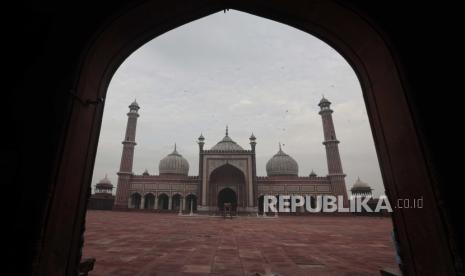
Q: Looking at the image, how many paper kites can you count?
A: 0